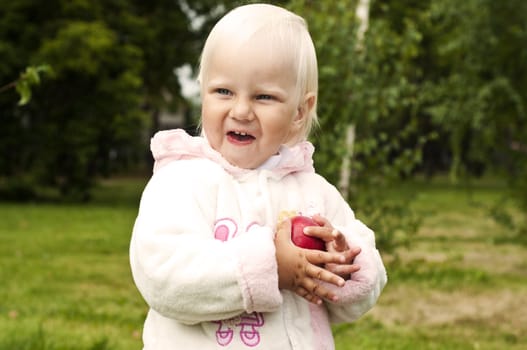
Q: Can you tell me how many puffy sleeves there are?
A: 2